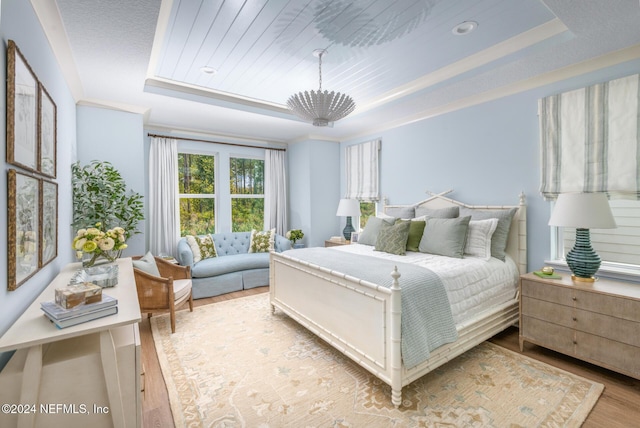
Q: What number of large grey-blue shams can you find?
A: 3